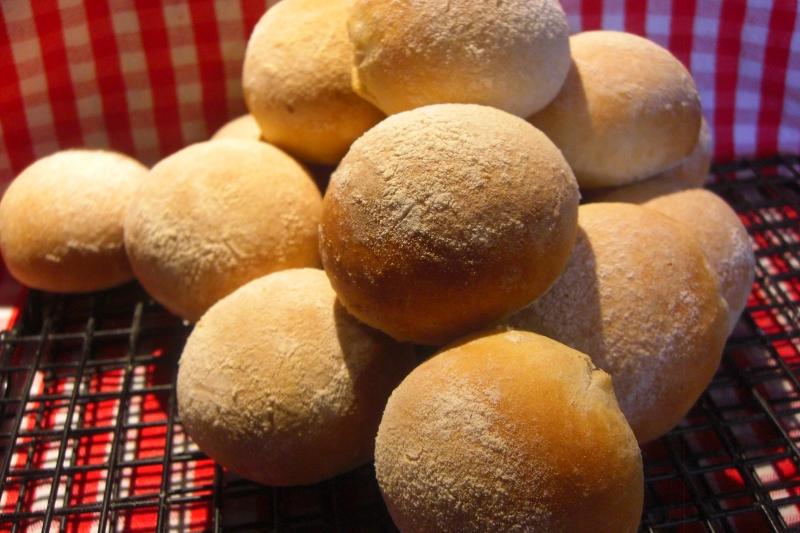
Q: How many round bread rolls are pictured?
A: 12